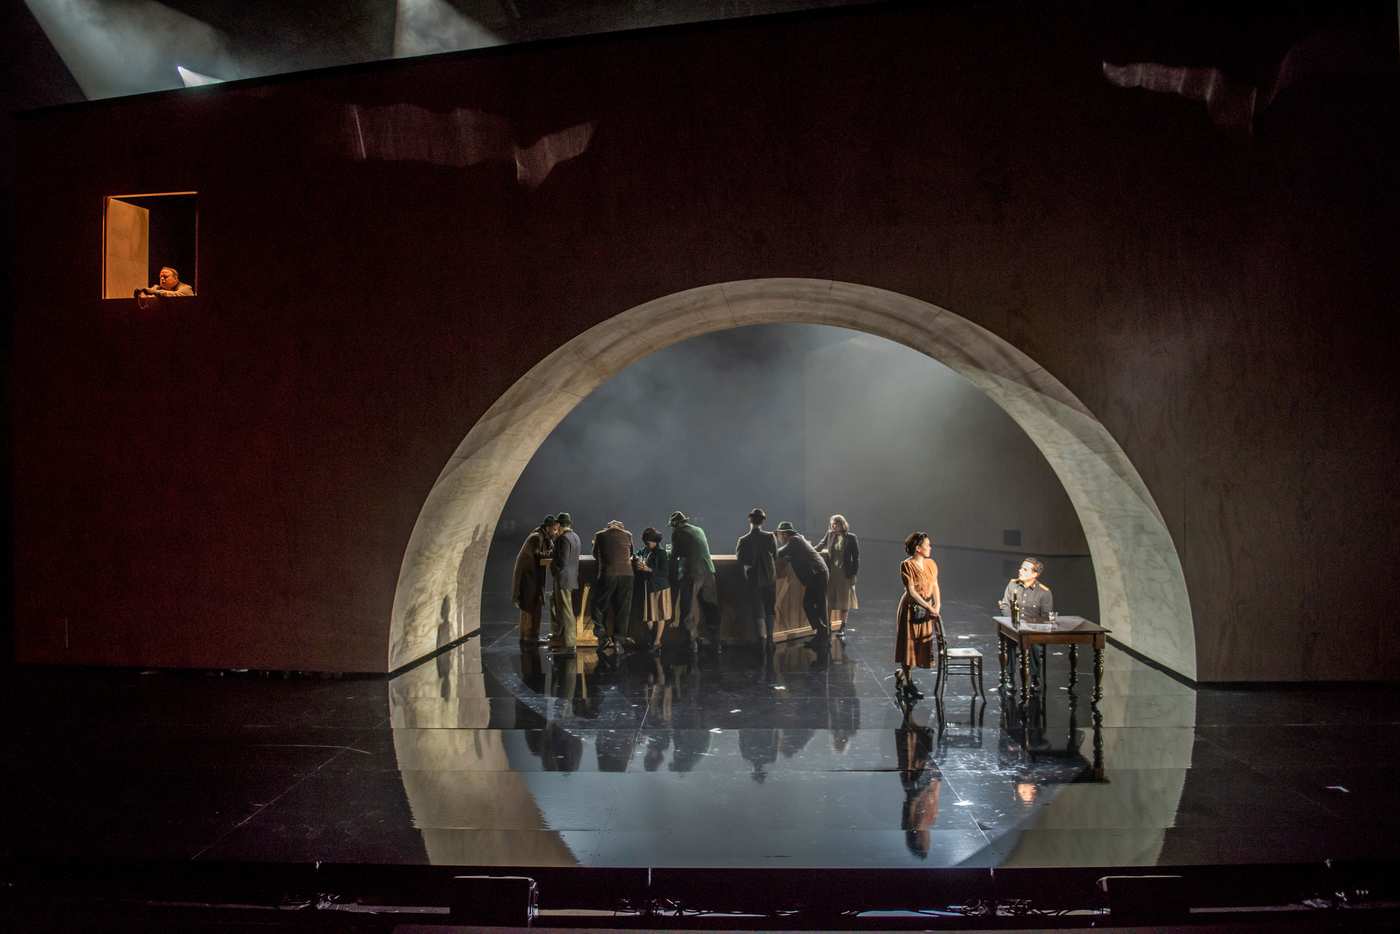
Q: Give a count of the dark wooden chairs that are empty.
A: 1